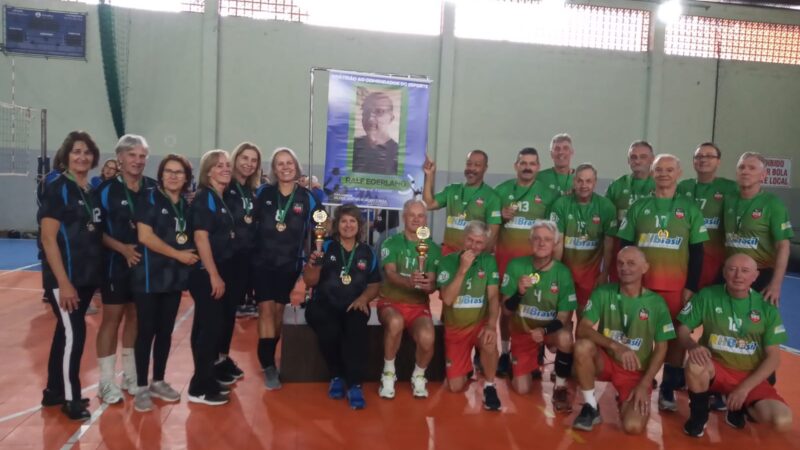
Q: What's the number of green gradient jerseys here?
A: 13